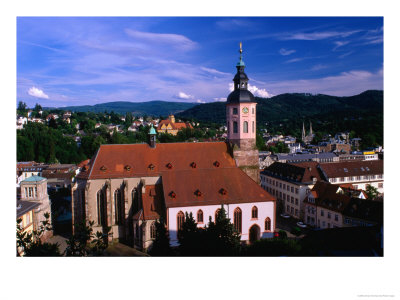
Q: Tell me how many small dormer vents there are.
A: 9